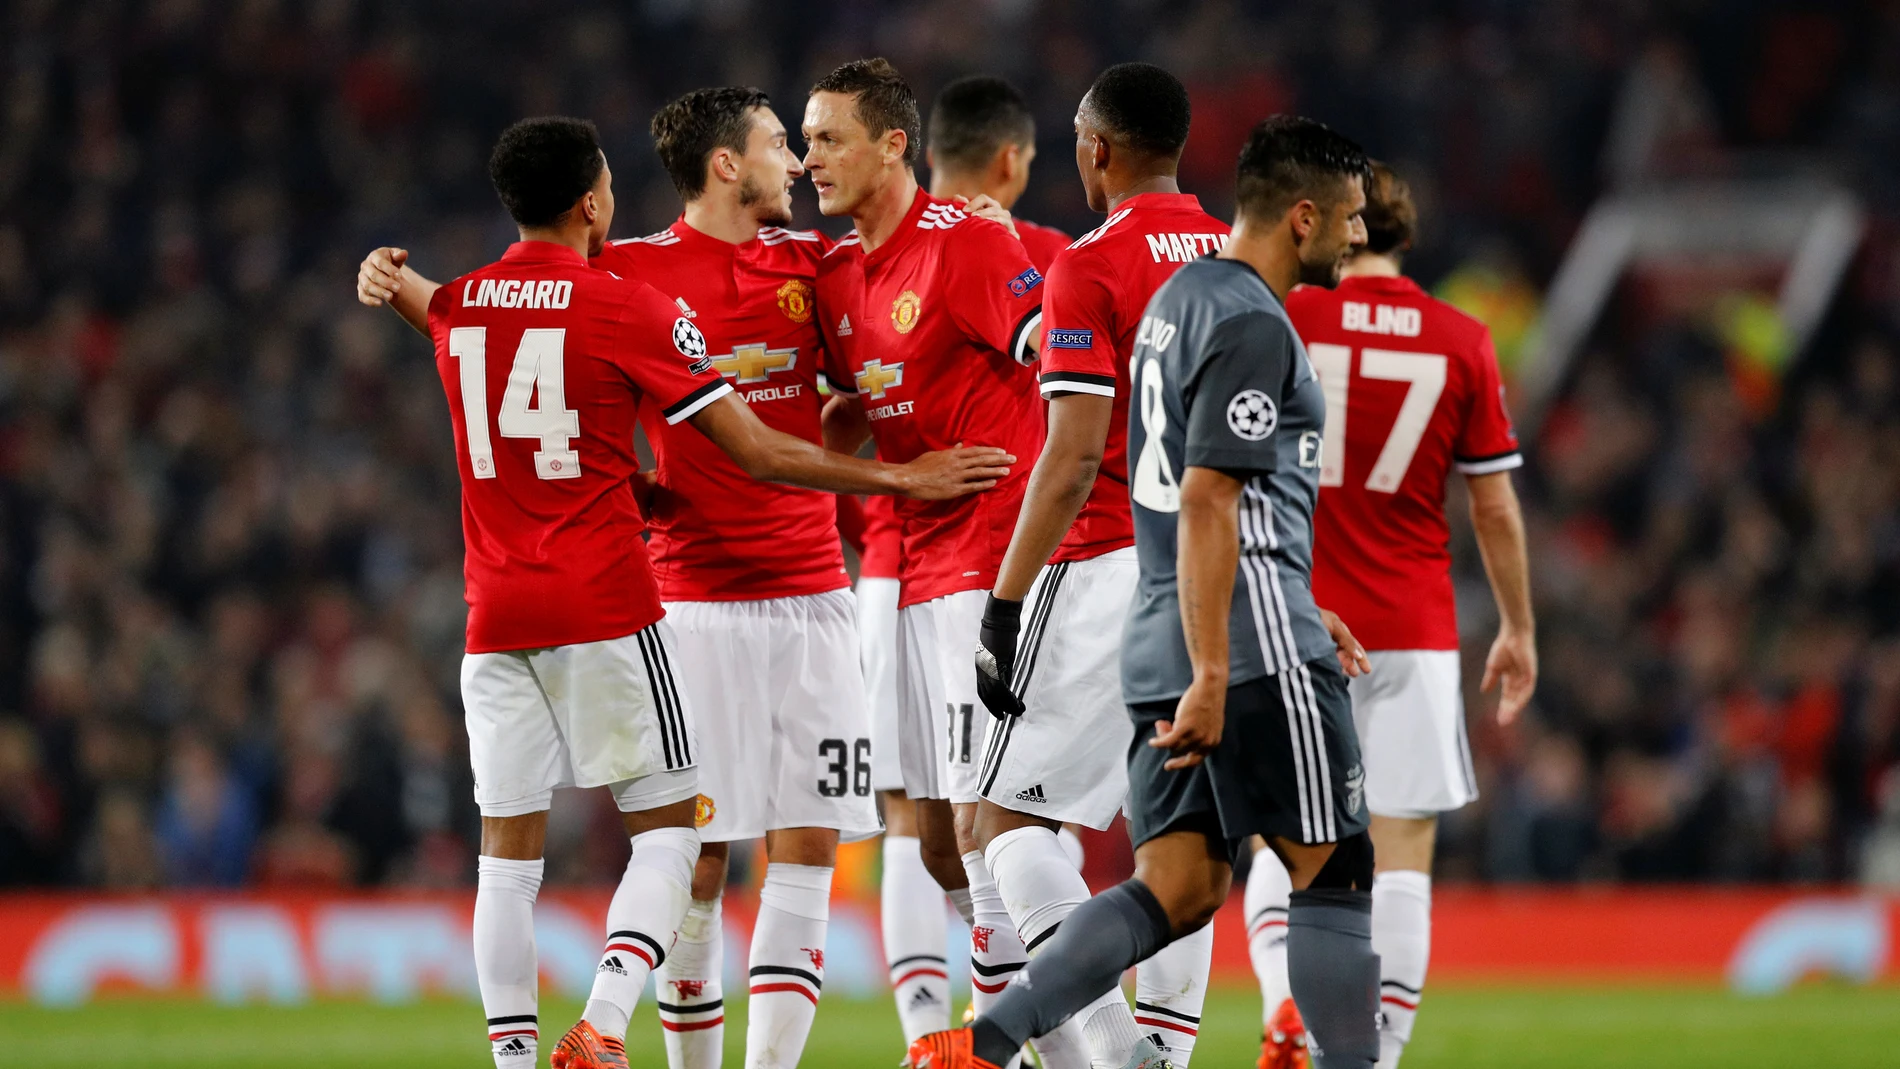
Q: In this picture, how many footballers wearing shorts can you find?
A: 7